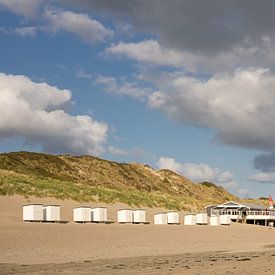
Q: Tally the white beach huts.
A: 12